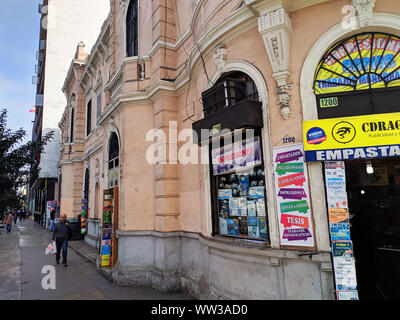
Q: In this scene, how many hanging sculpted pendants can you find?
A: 1